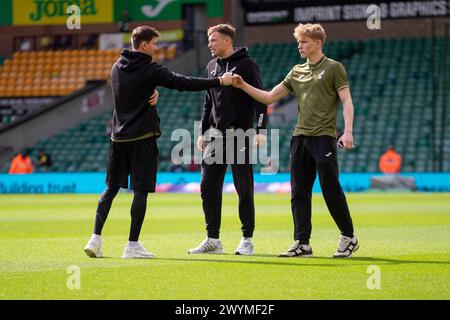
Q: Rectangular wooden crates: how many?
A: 0